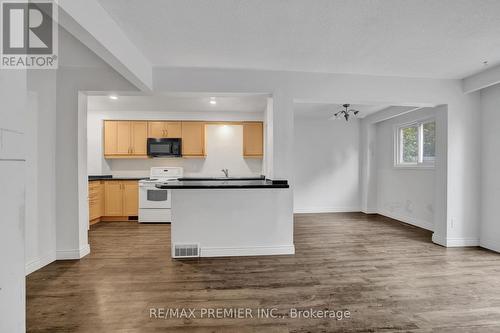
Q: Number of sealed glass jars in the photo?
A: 0